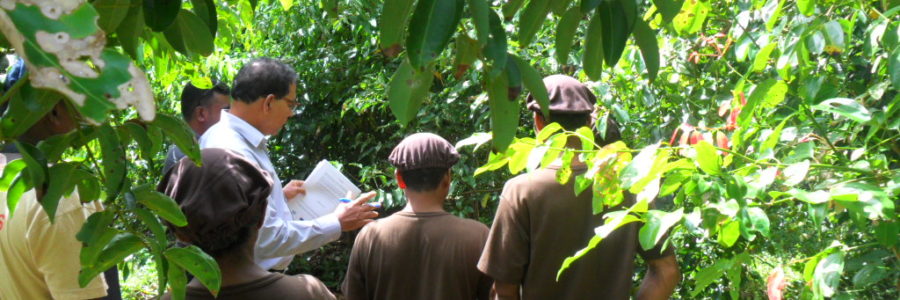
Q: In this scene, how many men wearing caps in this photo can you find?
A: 3